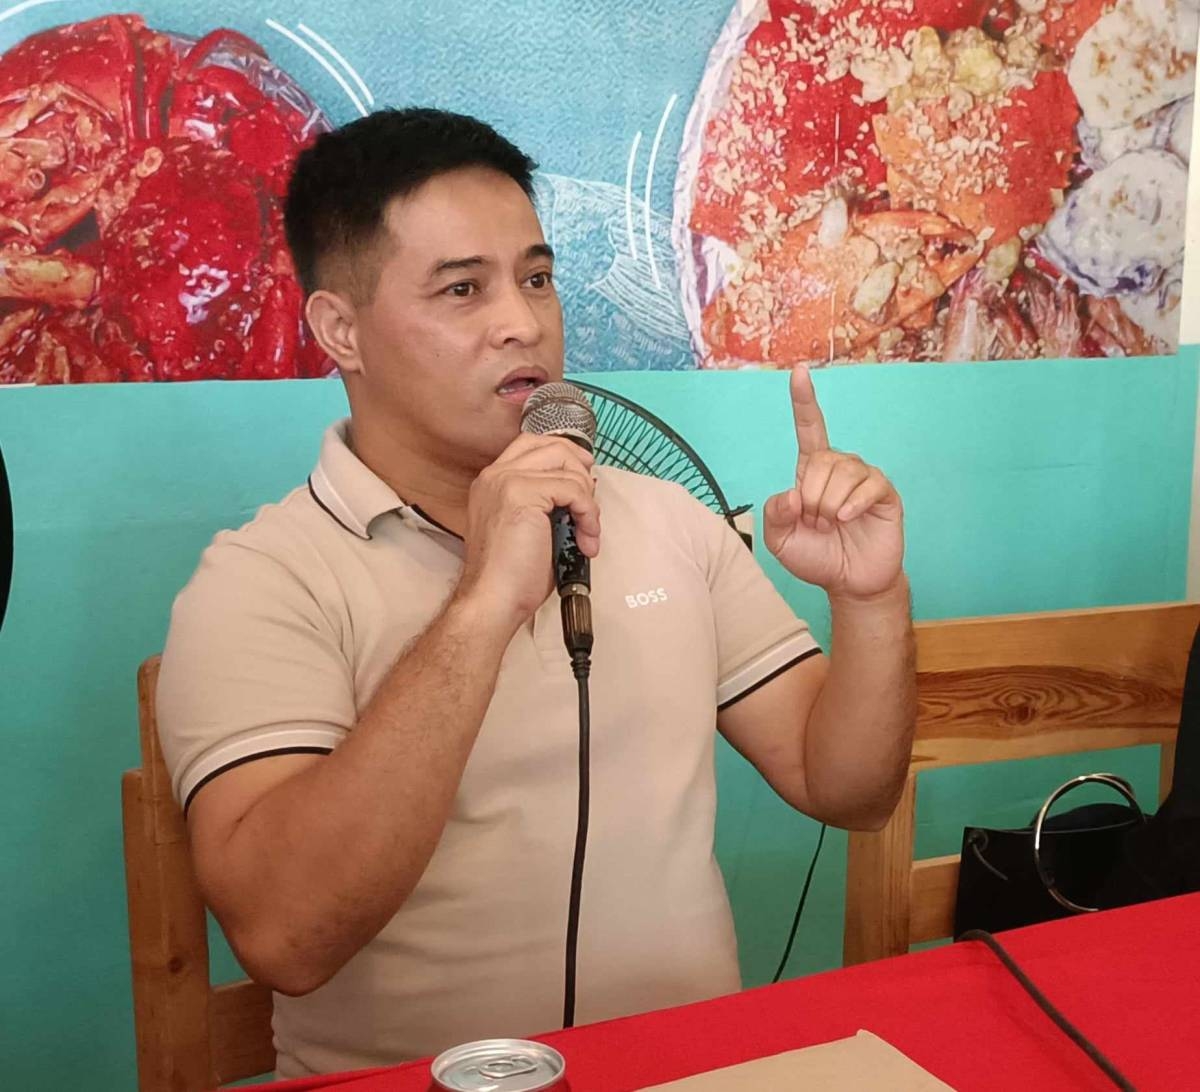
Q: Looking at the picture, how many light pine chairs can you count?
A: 2